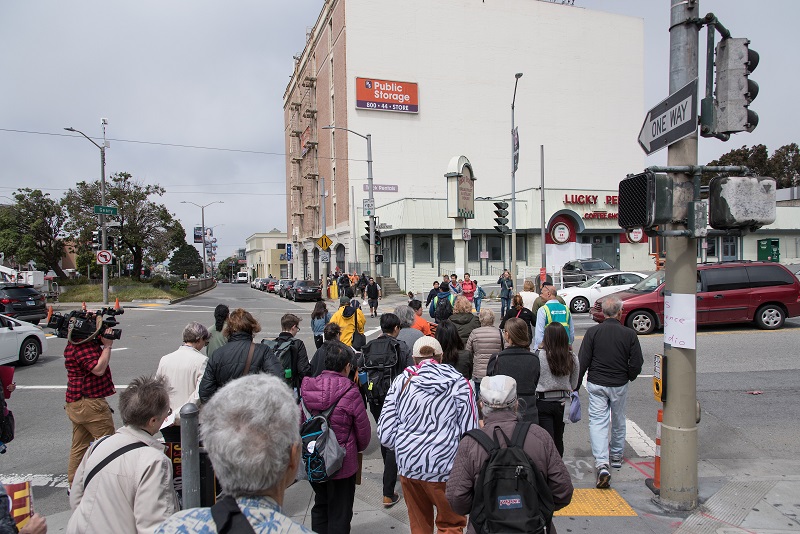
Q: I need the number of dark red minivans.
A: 1